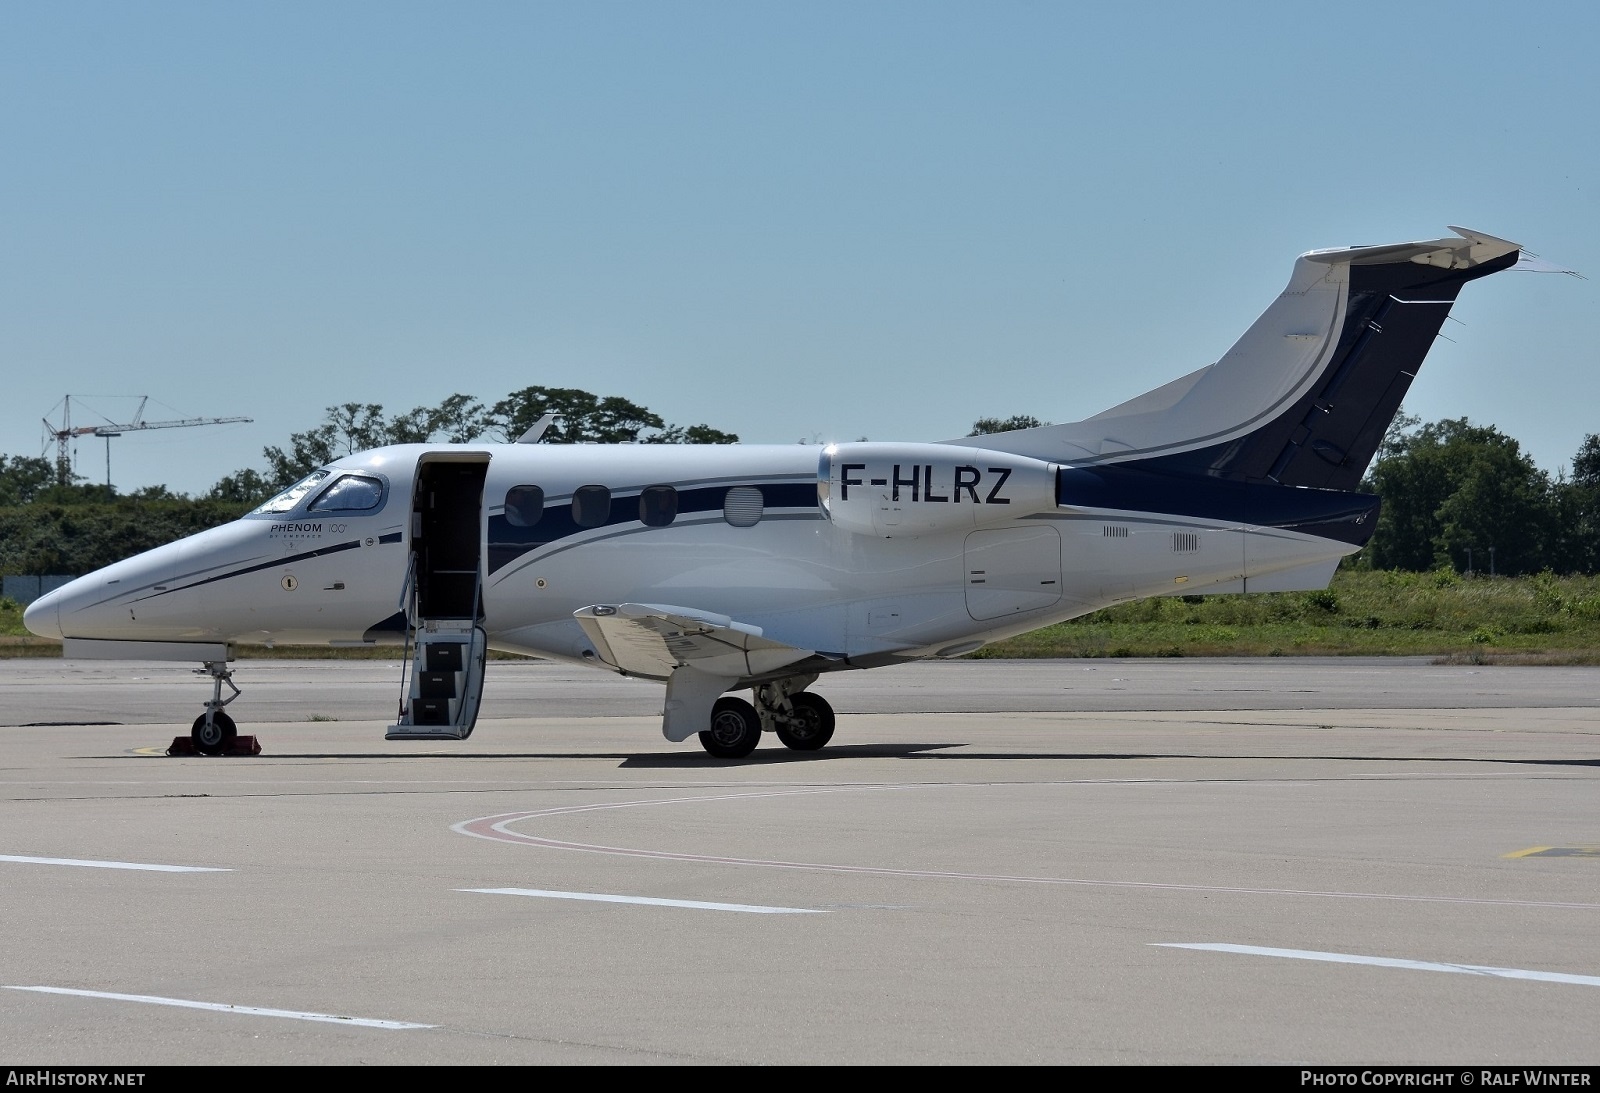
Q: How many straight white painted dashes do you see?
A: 4